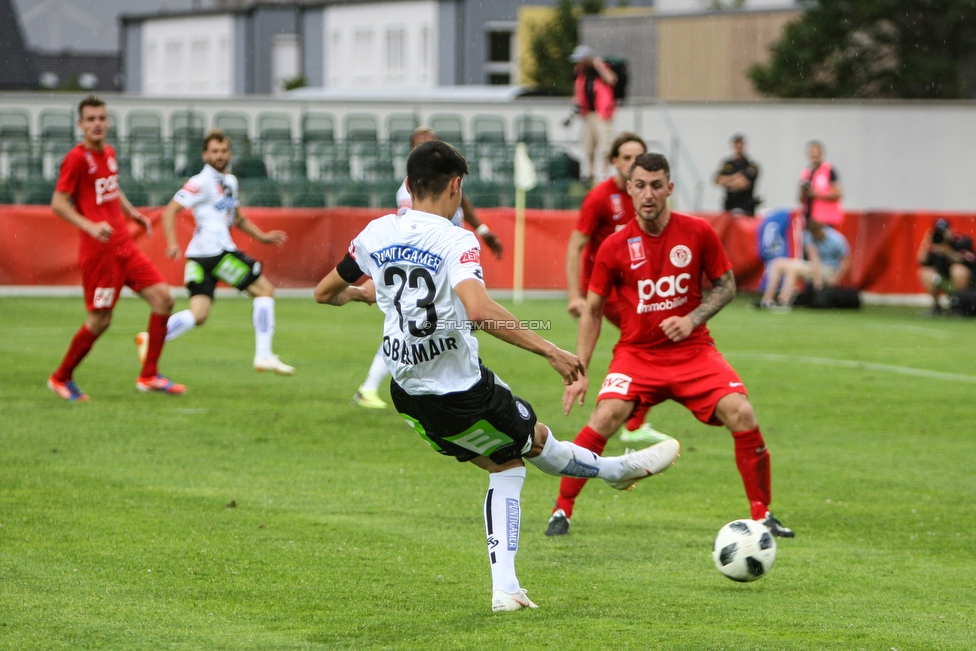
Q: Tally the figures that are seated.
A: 2